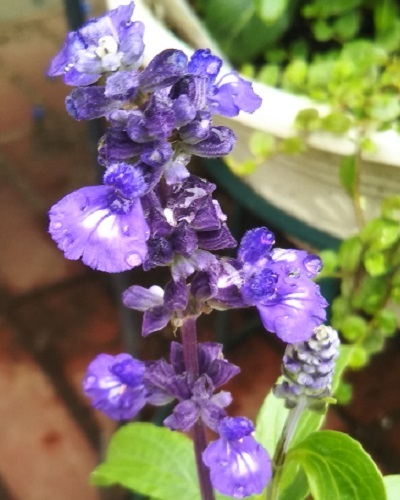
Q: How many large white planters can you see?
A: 1